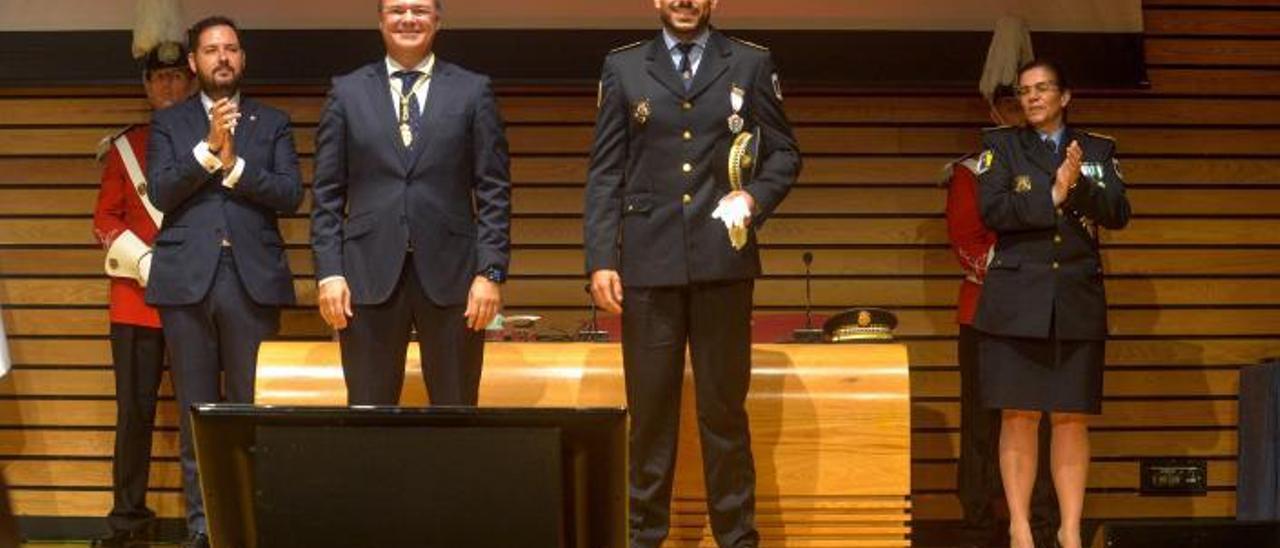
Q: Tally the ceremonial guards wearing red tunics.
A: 2